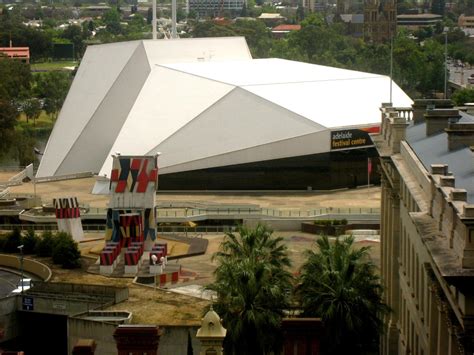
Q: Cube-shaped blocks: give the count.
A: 9